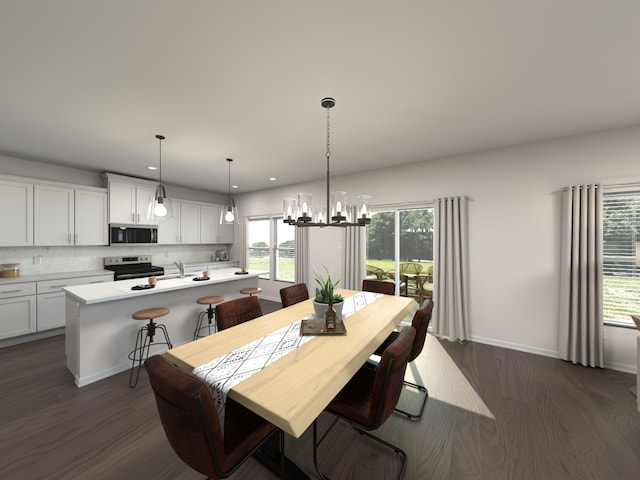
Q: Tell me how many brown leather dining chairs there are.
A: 6